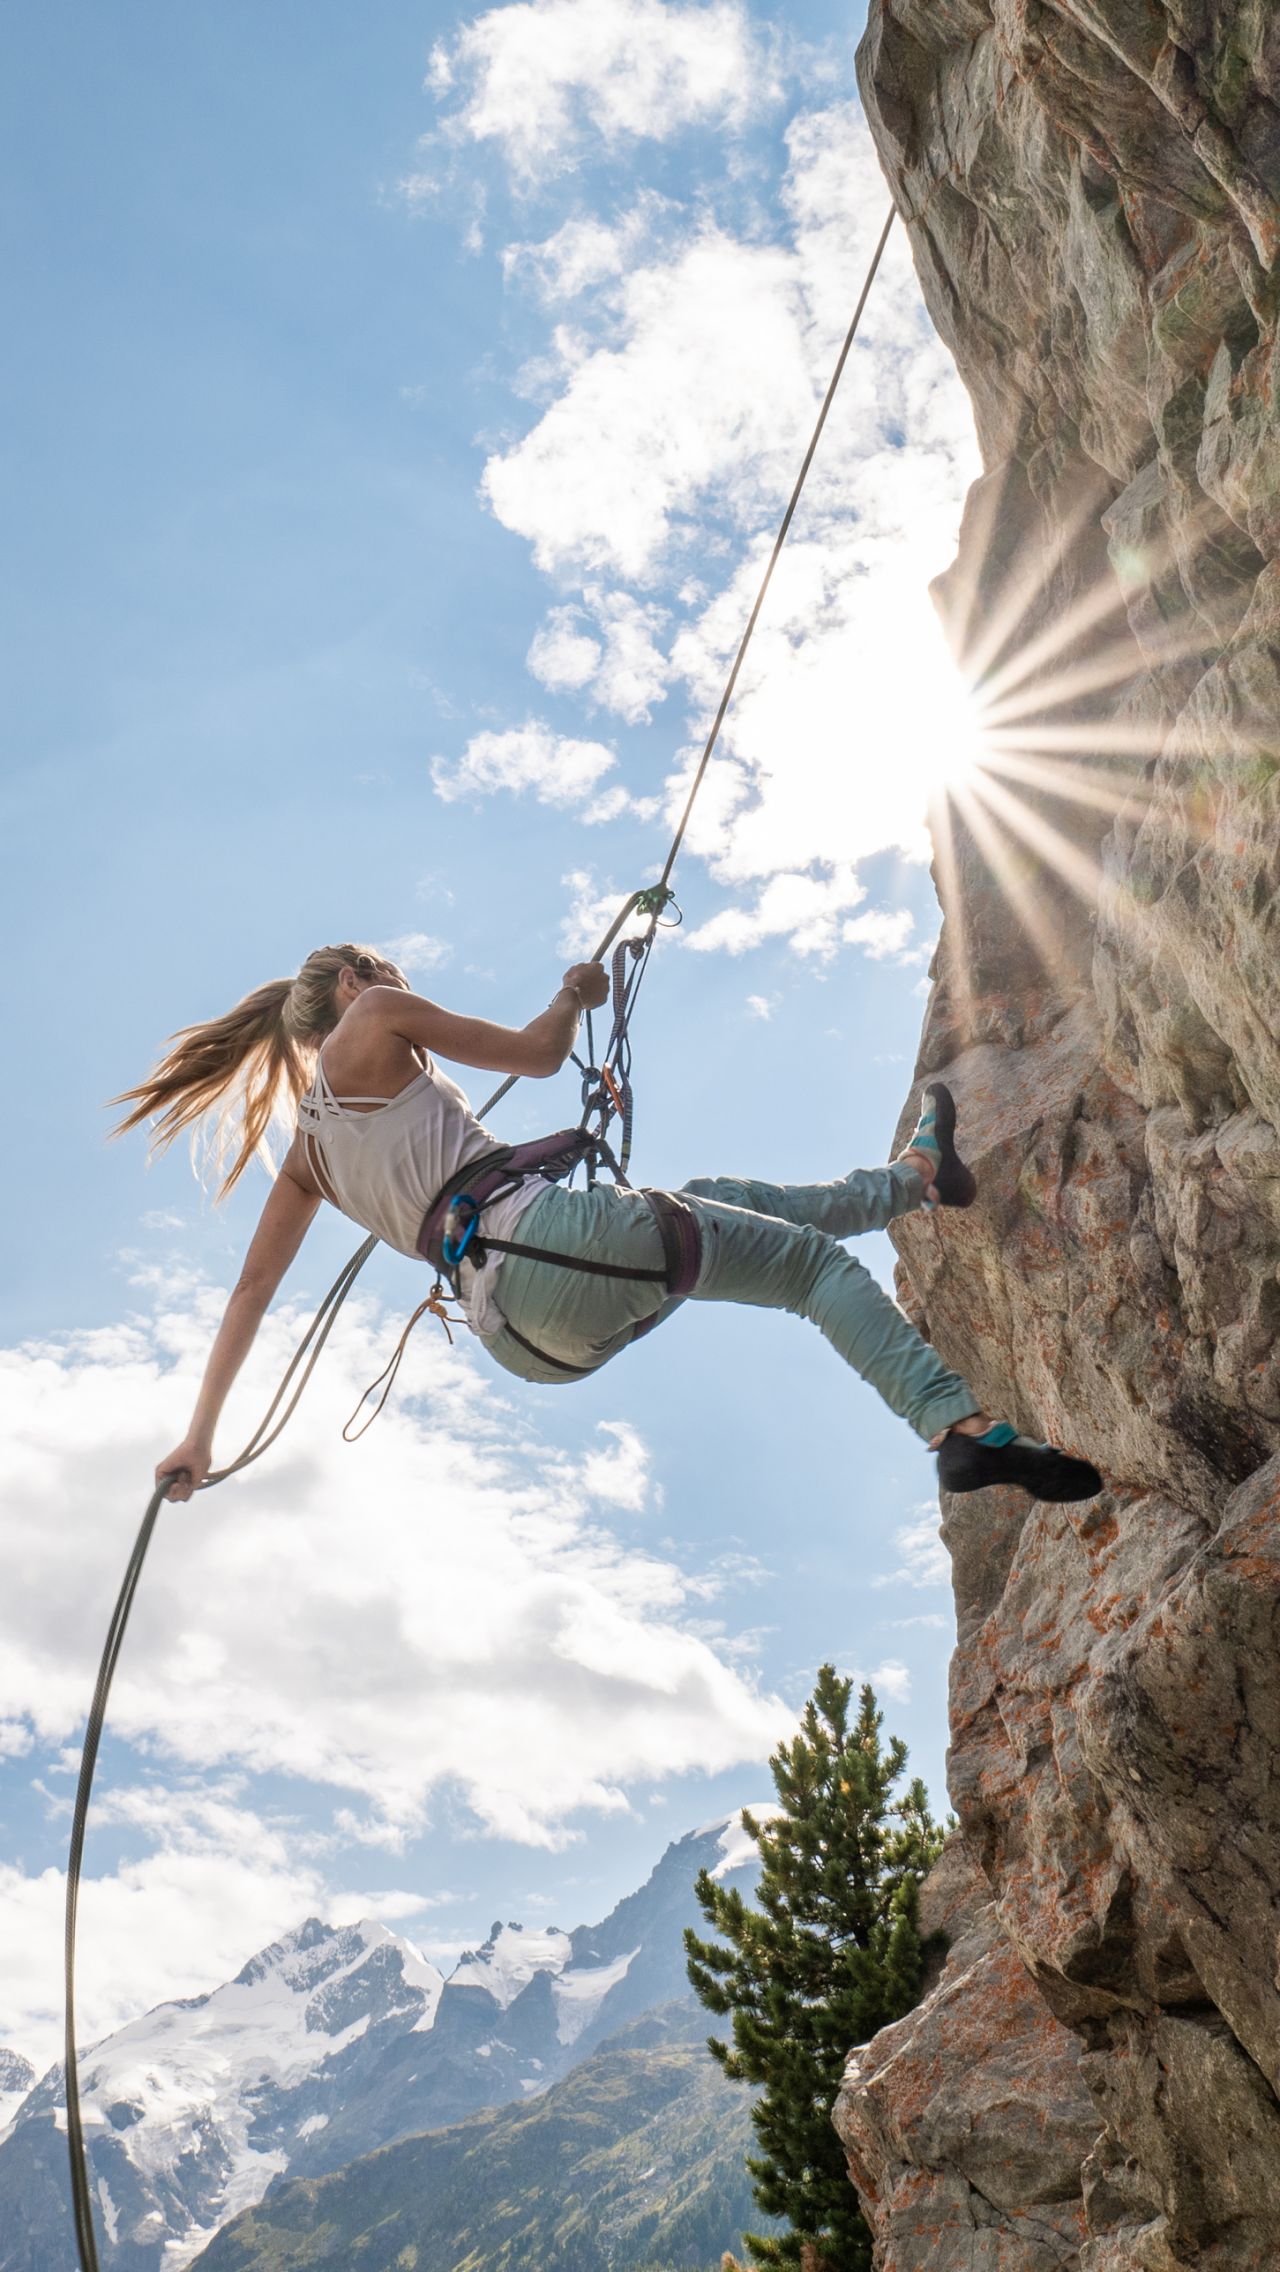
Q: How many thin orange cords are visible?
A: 1